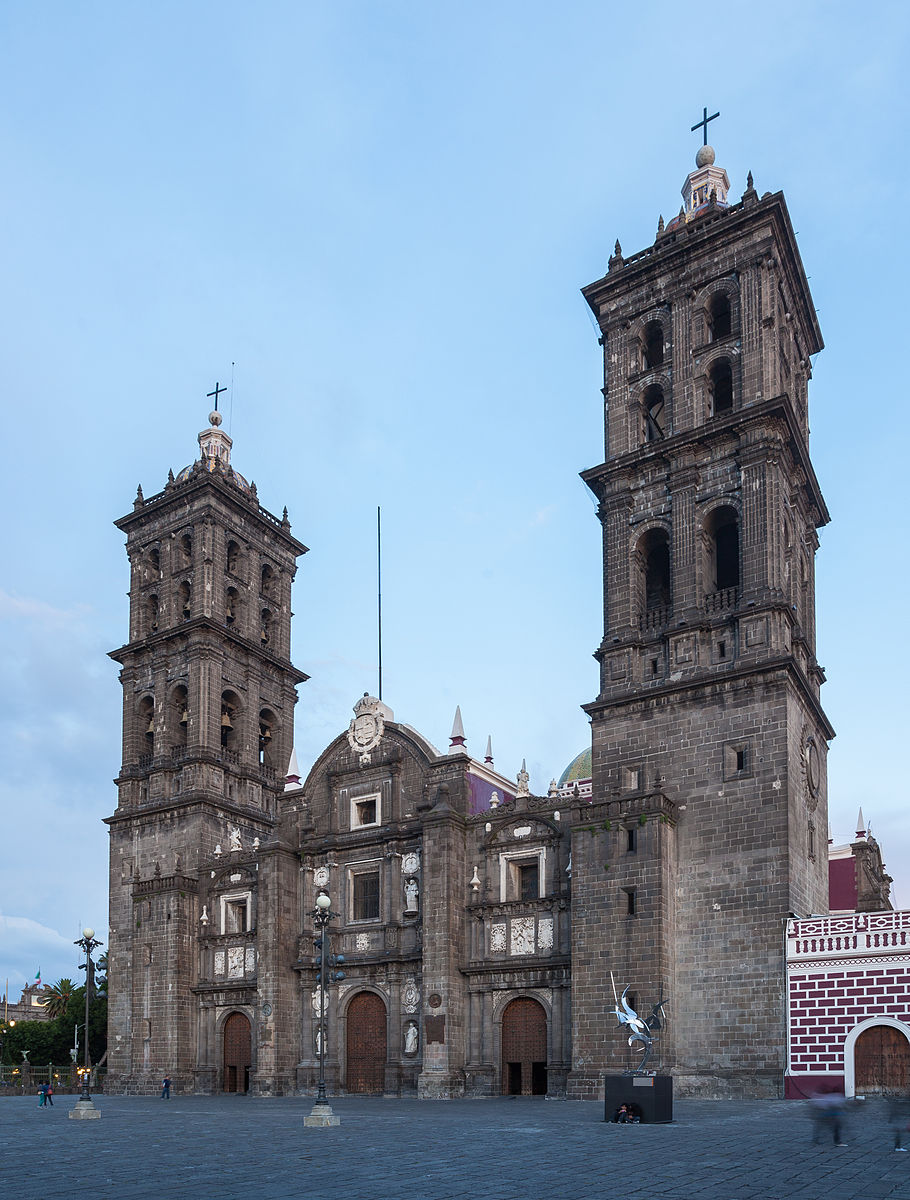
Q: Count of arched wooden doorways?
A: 4